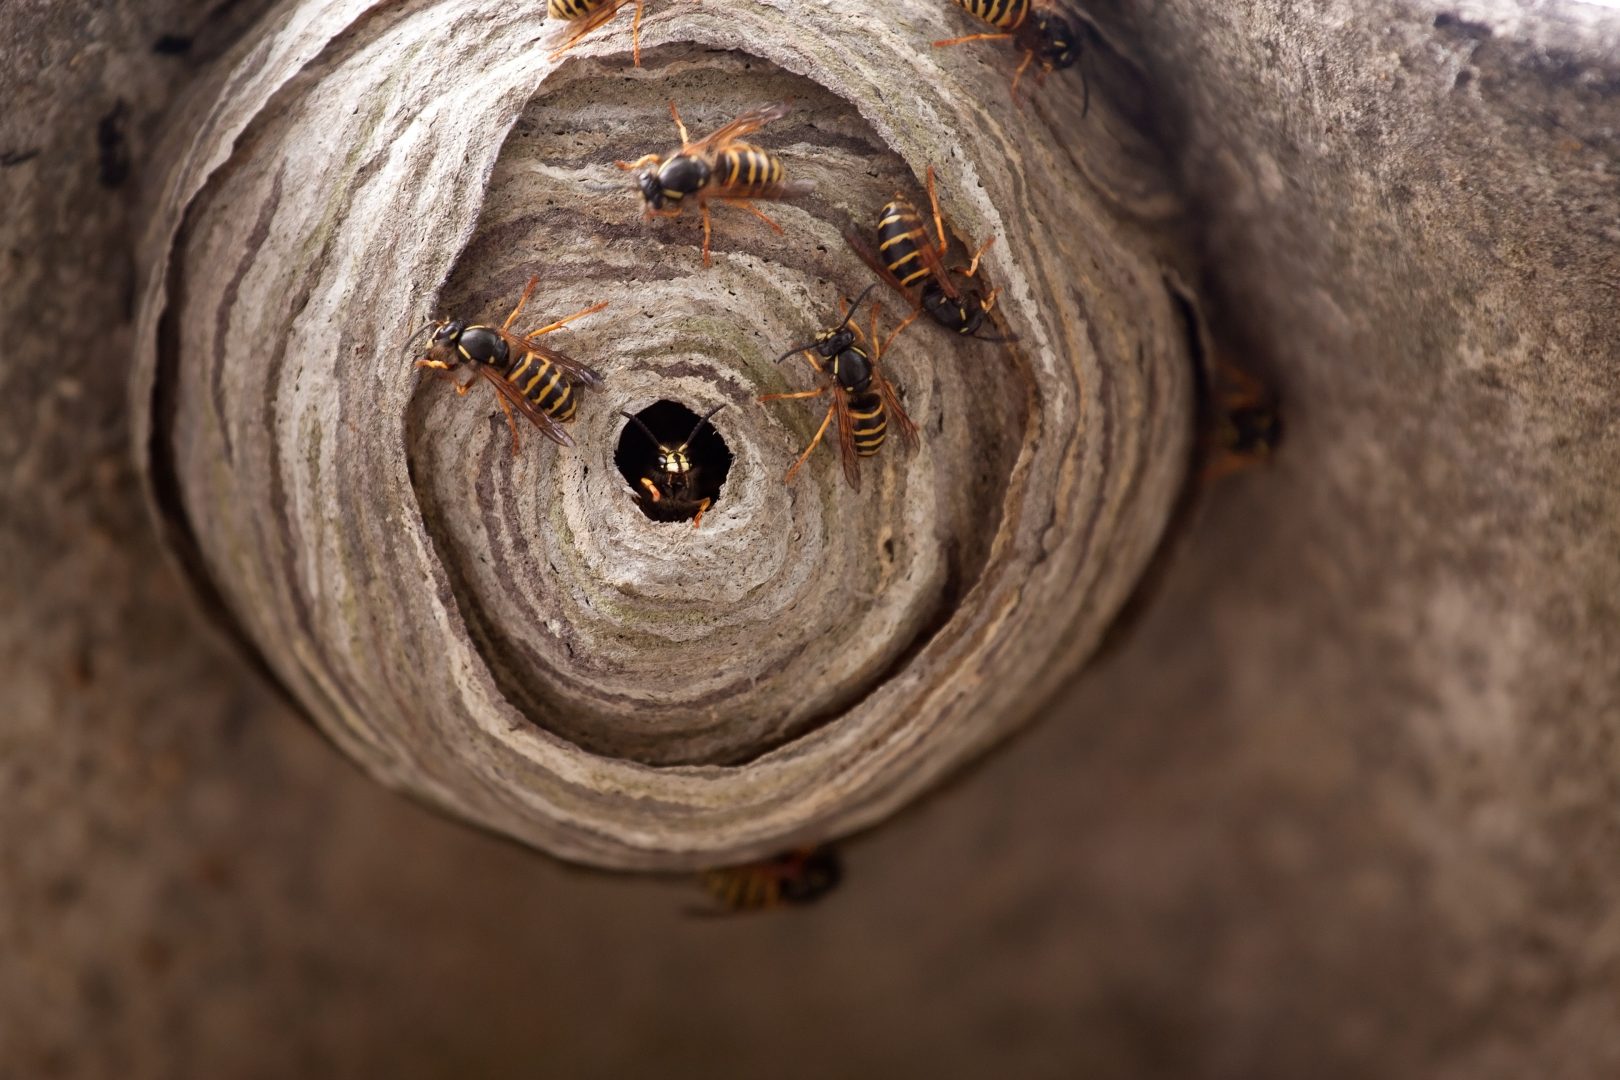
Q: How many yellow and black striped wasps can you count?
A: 9